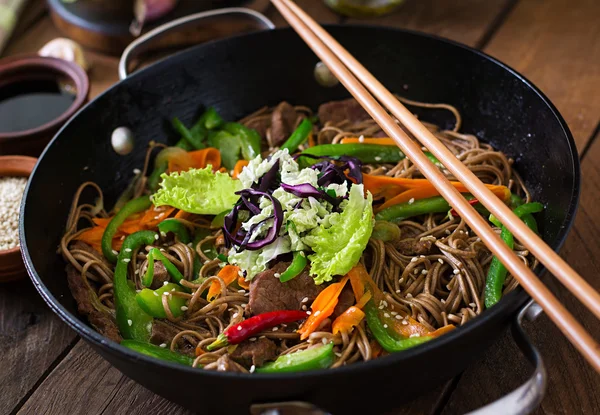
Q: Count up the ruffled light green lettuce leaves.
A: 2